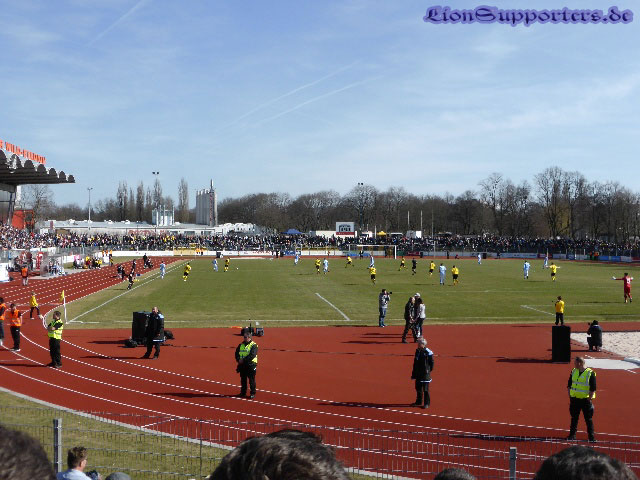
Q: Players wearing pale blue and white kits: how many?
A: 9